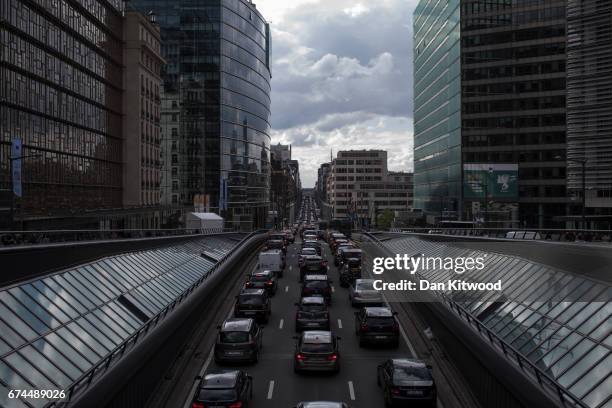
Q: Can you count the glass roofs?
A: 2